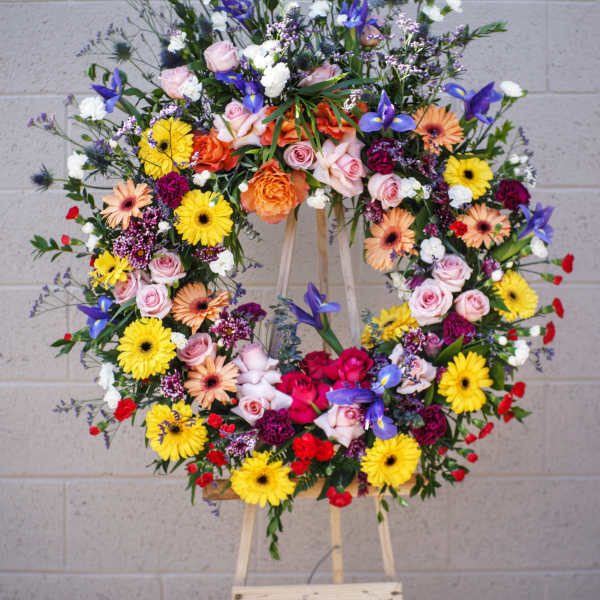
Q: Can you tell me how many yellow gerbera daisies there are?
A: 11